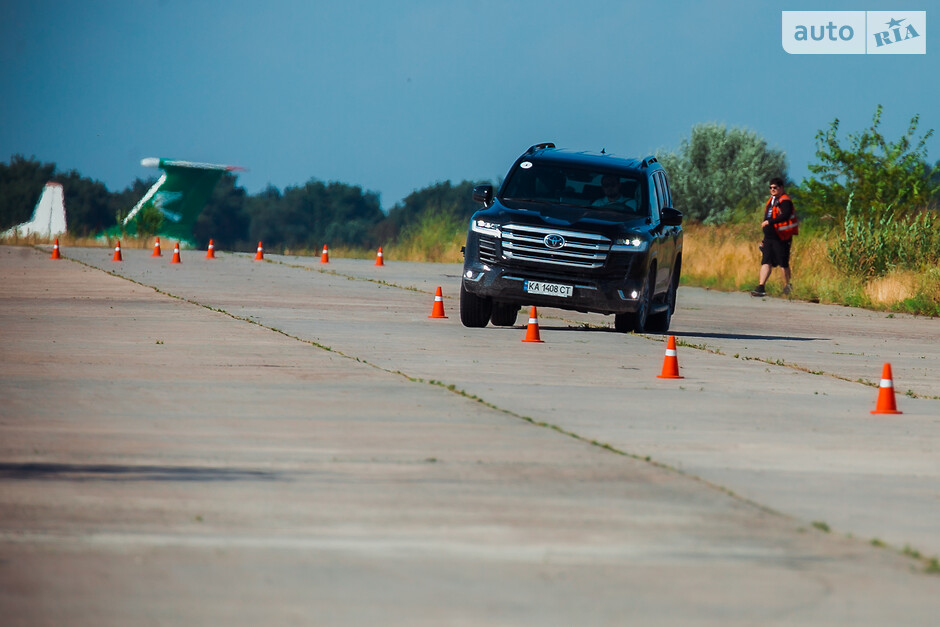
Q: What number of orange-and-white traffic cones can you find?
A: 12